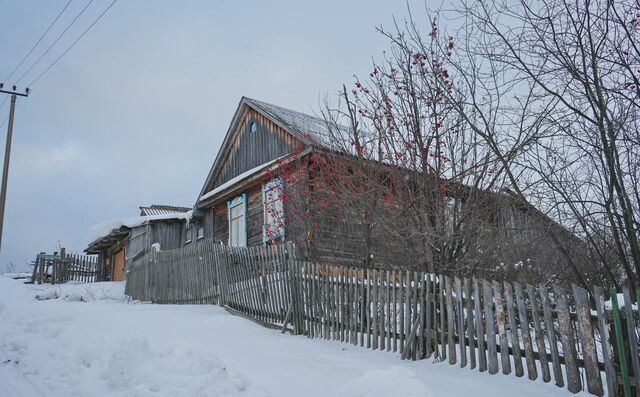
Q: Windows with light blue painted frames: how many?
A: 2